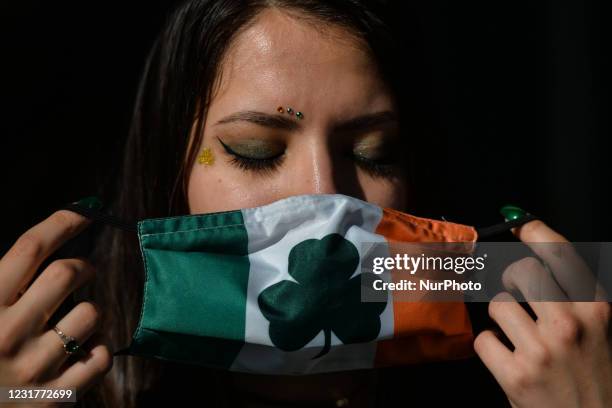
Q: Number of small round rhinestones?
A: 3